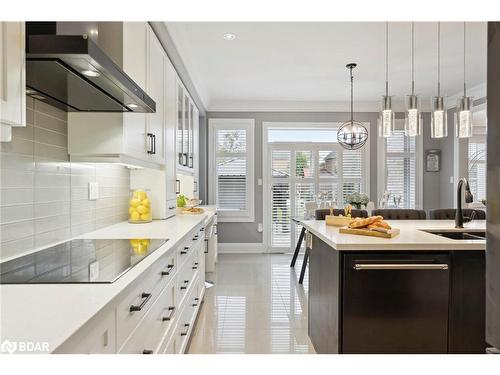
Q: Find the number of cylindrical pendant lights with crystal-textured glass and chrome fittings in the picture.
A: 4